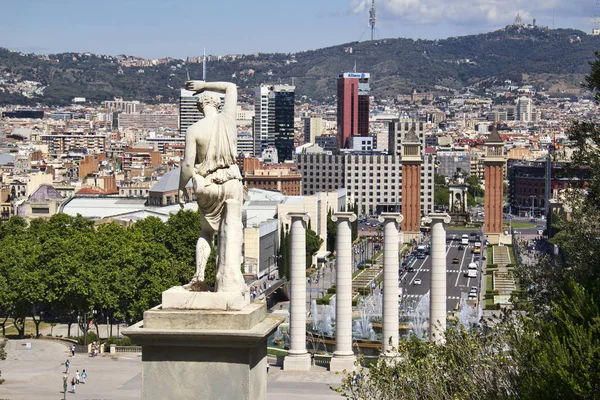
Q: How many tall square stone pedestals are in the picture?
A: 1